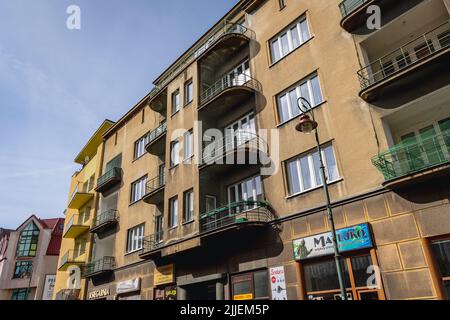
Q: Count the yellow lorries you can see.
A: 0